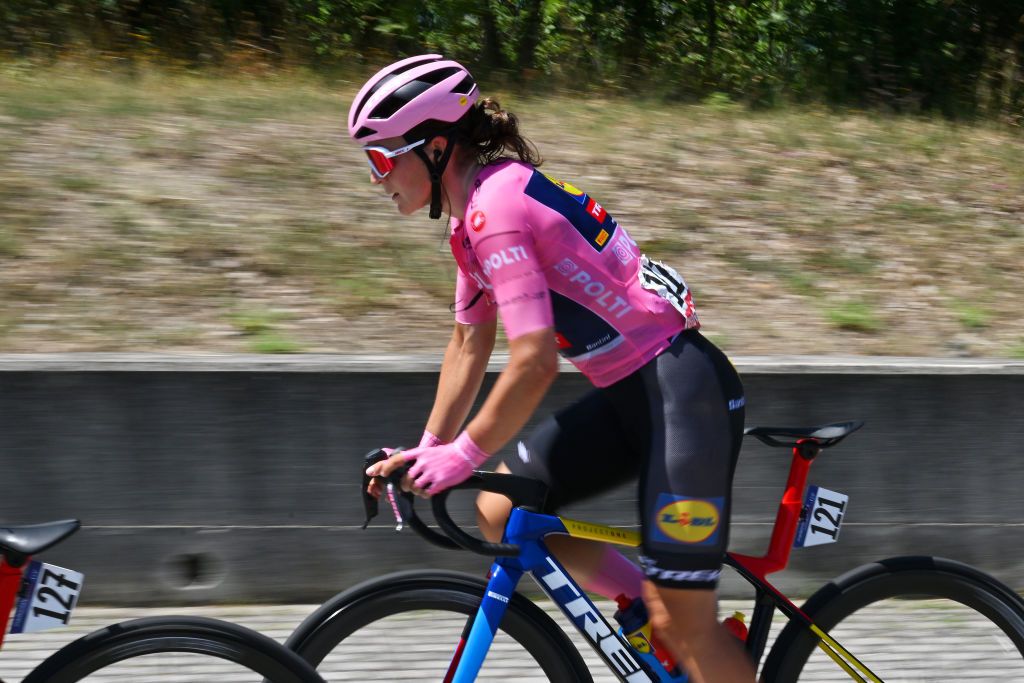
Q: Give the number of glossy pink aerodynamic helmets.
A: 1